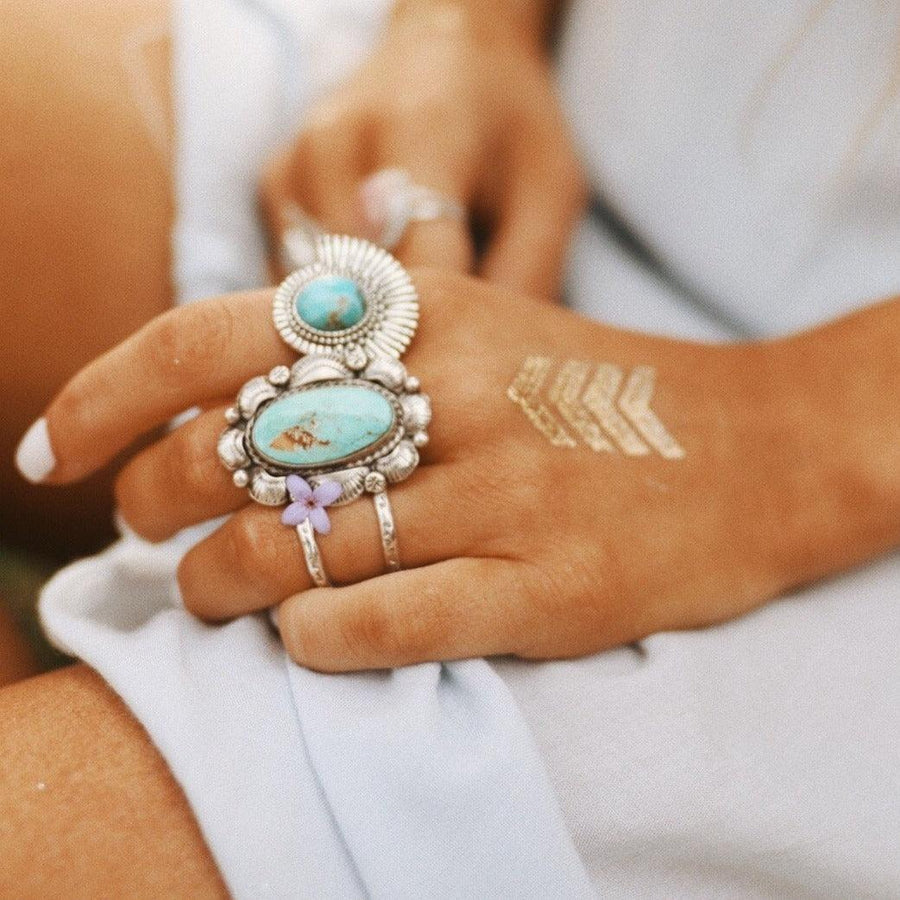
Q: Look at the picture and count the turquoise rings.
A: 2